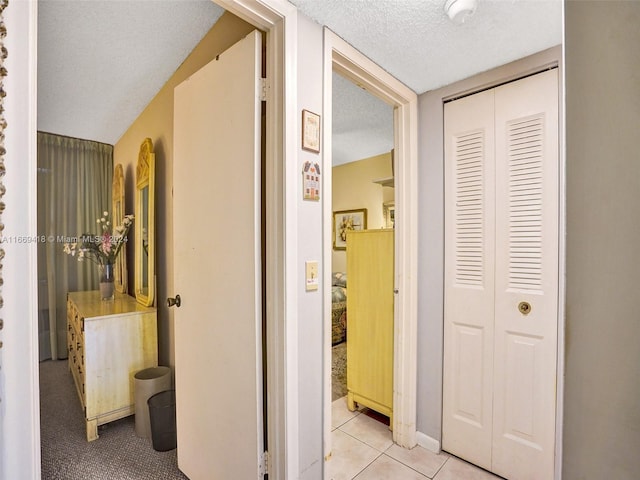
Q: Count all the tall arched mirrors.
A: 2